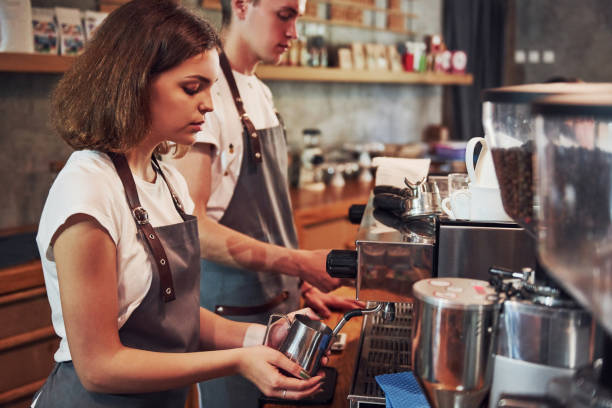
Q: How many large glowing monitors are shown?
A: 0